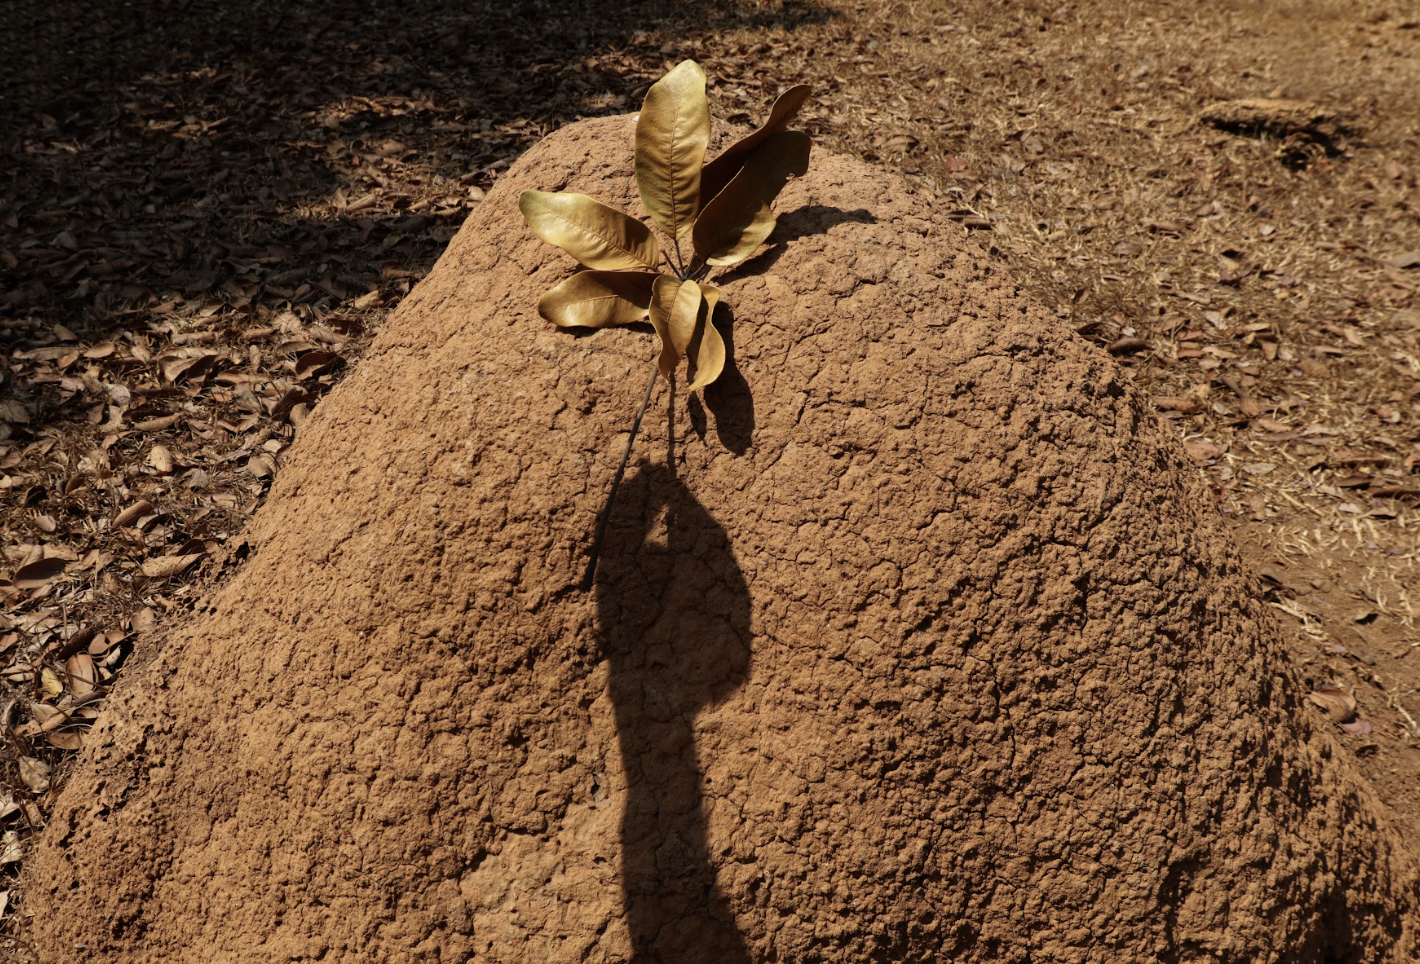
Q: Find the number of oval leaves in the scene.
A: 7